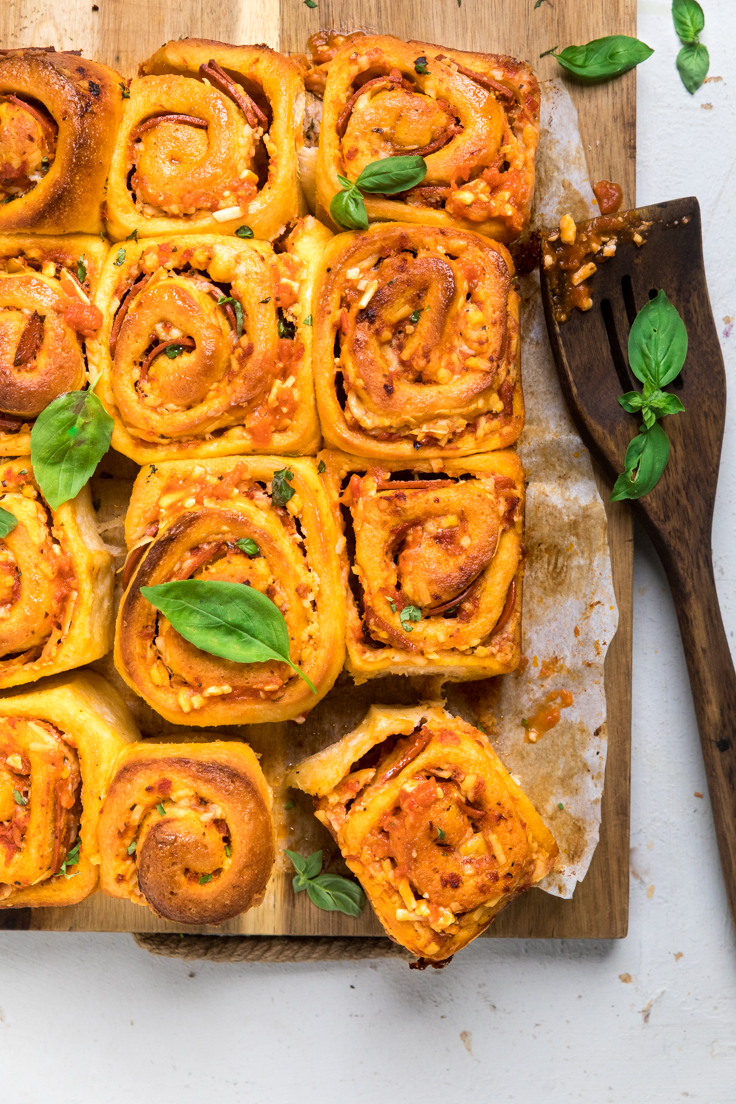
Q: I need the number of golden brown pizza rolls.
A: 12